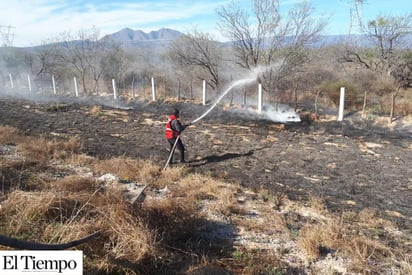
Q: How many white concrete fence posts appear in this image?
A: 9